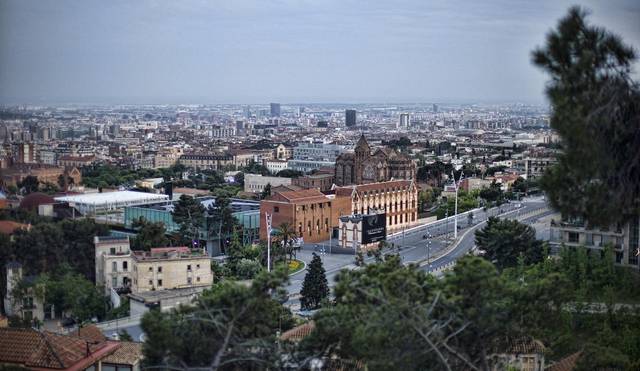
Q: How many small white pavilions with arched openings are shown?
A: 1